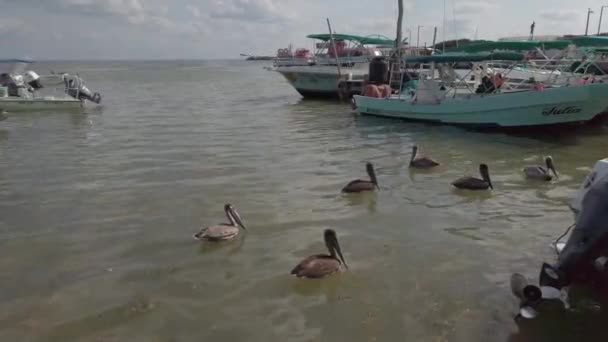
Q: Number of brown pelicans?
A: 6